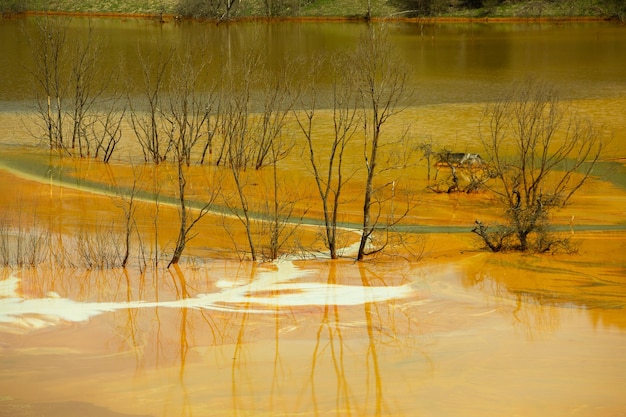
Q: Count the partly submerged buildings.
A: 1